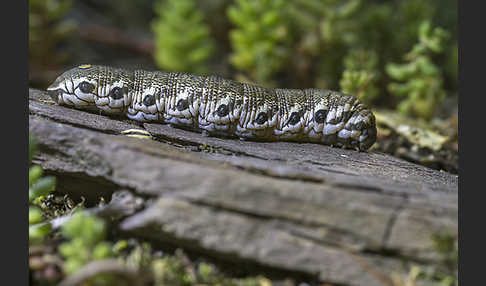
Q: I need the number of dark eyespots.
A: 8